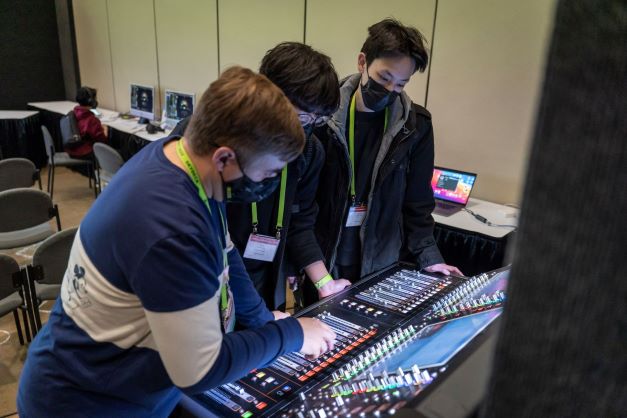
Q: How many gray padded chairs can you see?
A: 6